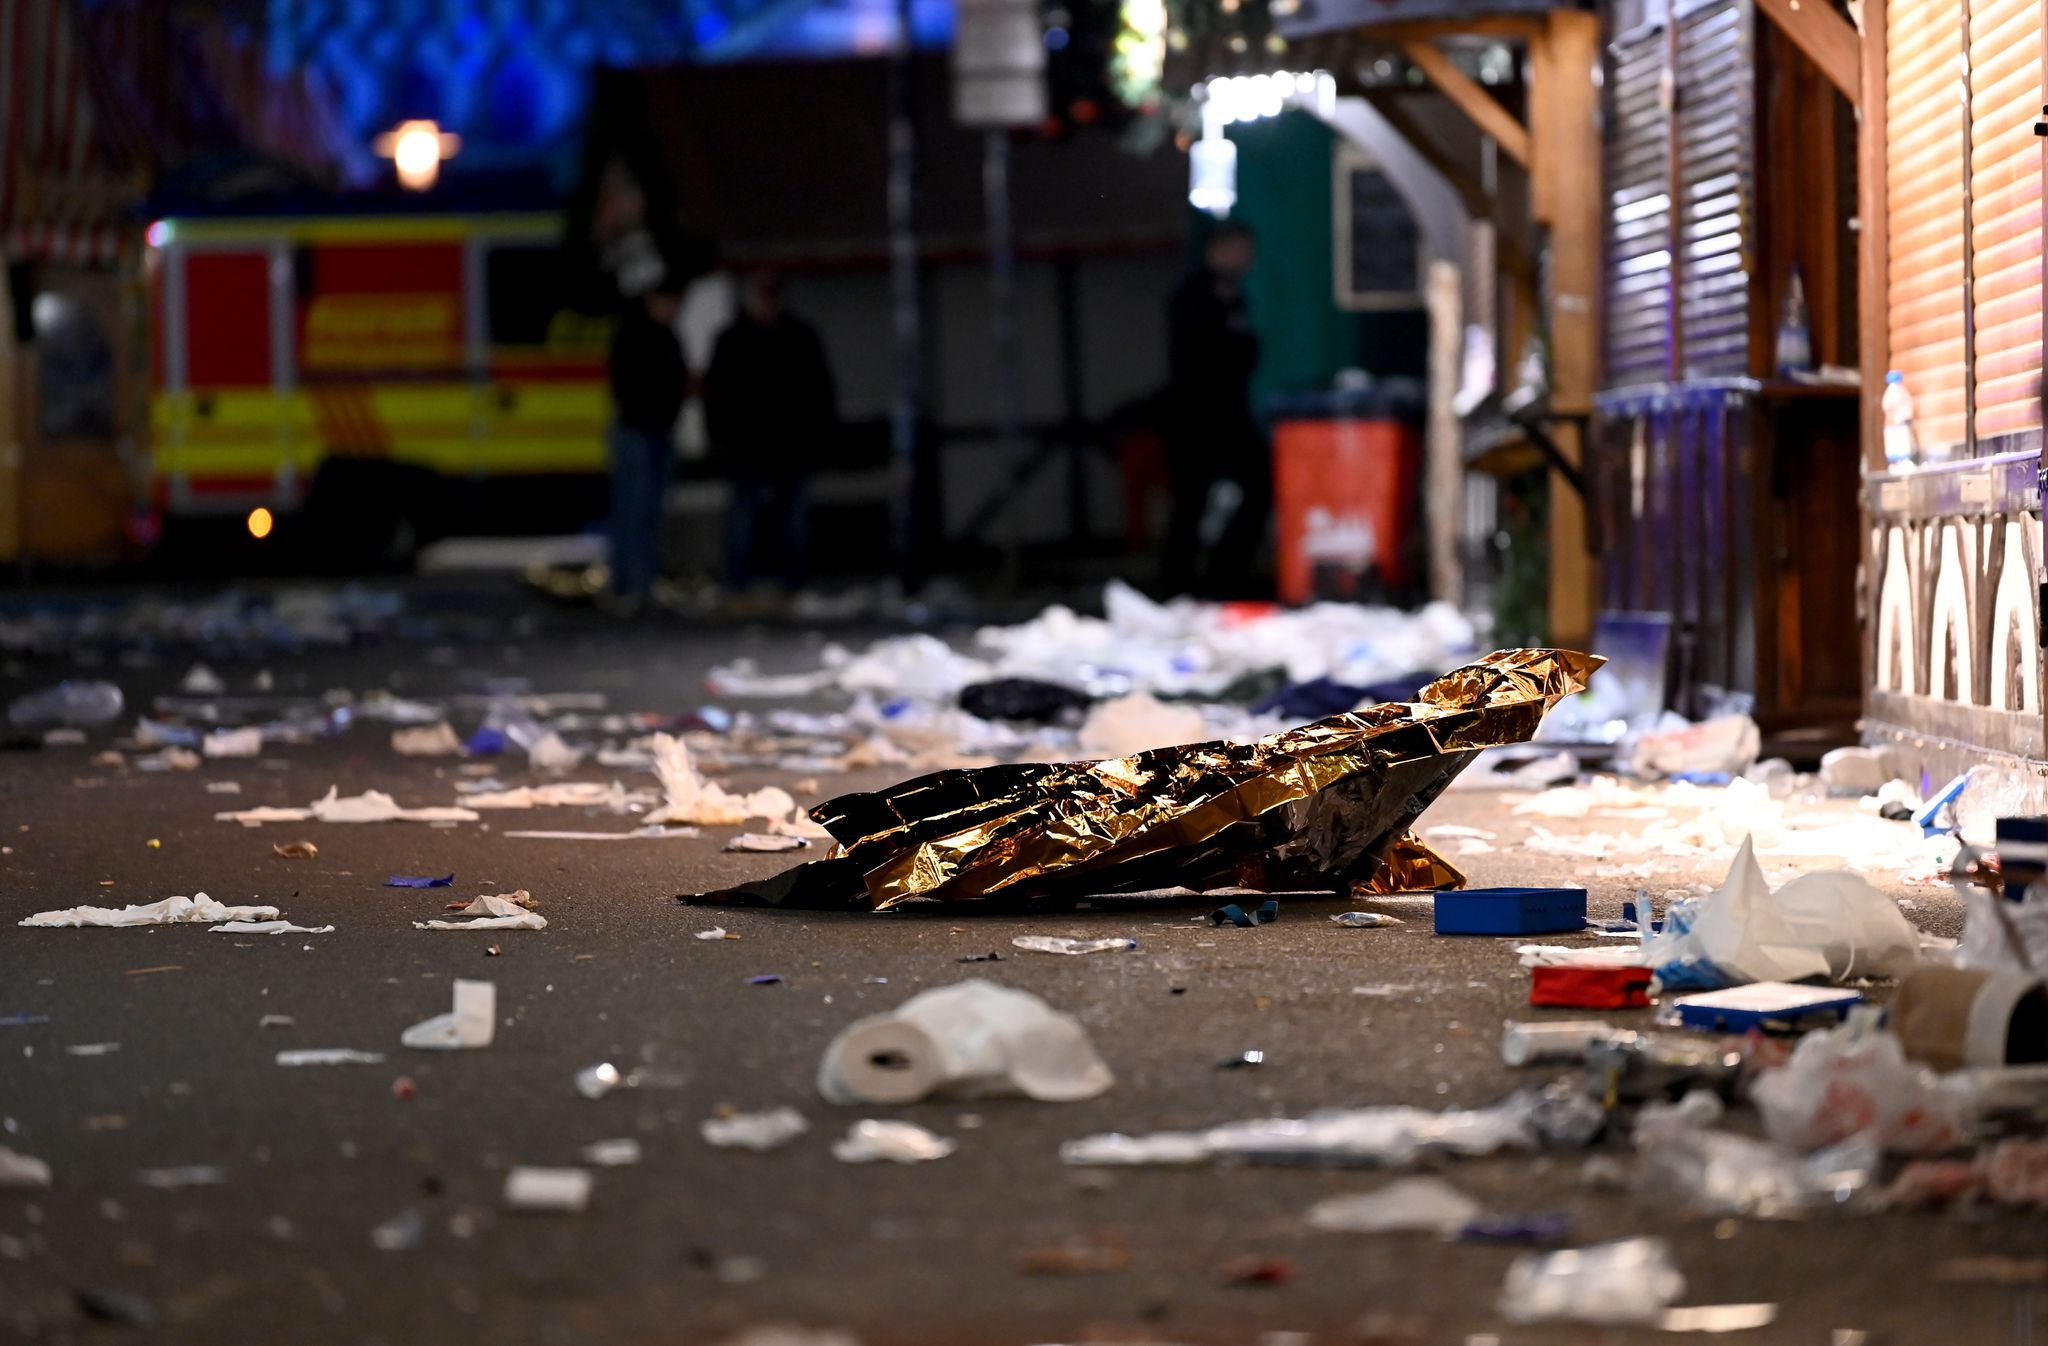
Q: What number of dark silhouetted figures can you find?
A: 3